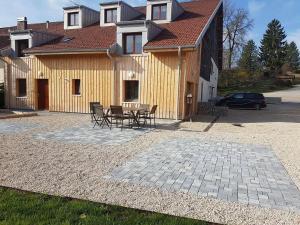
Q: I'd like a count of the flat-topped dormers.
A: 5